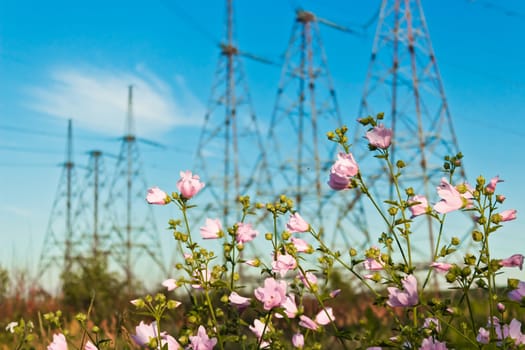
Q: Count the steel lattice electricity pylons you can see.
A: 6